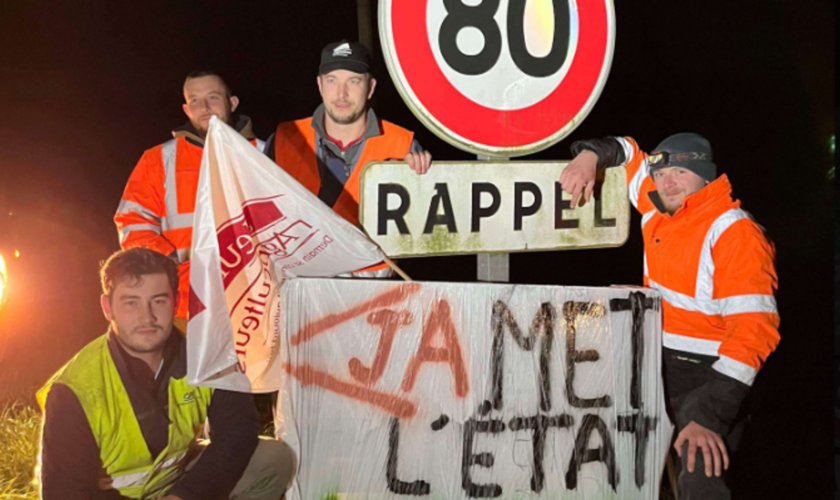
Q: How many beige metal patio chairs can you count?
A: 0